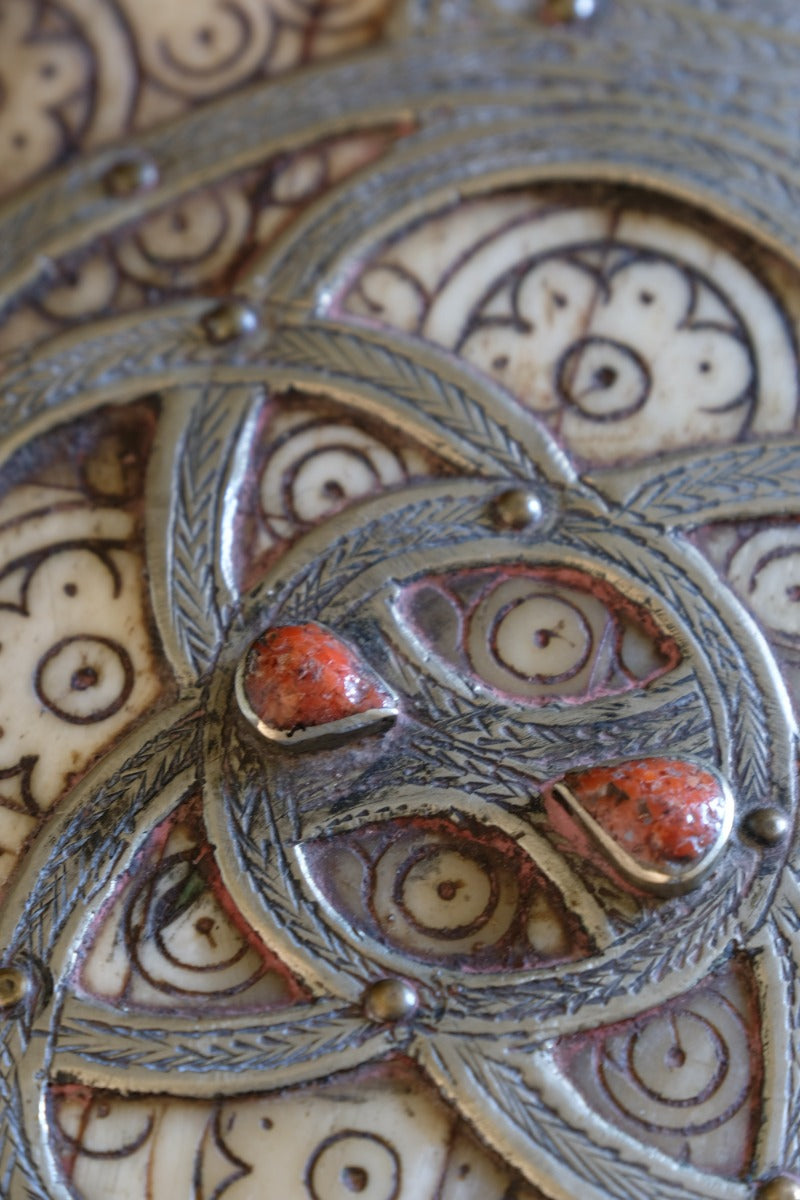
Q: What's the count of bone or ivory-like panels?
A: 11